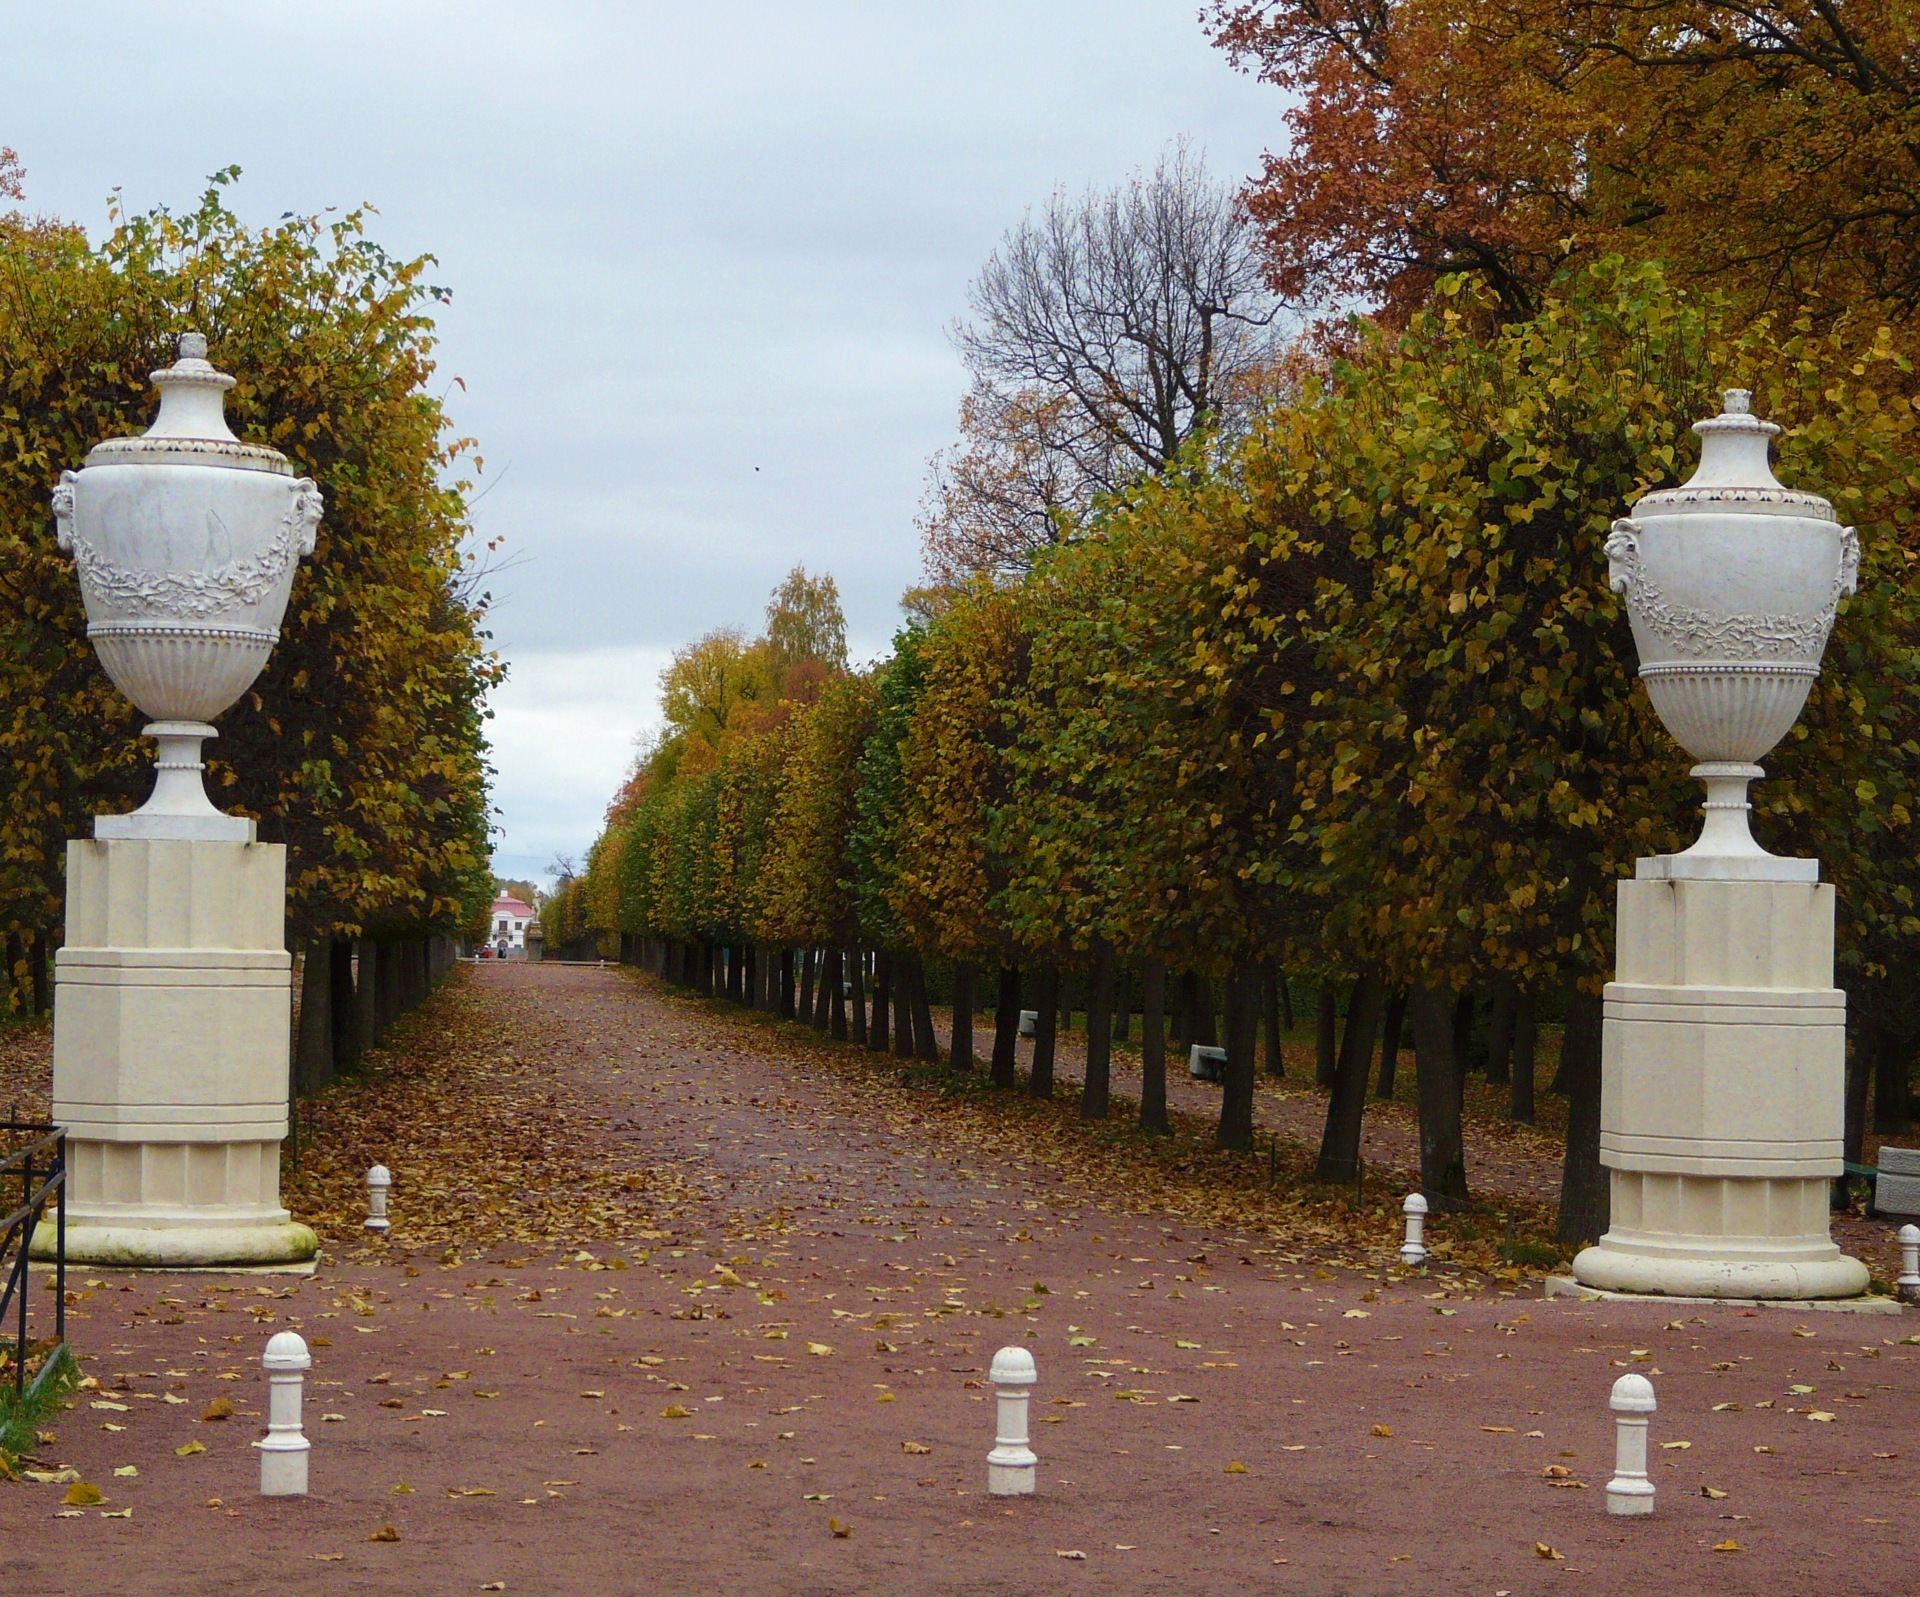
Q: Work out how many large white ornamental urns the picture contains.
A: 2